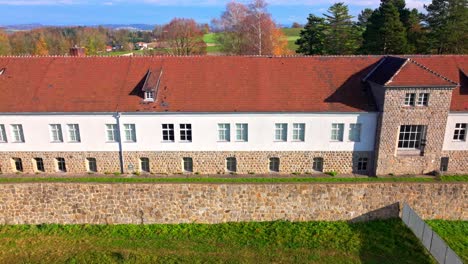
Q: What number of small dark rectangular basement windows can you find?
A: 11